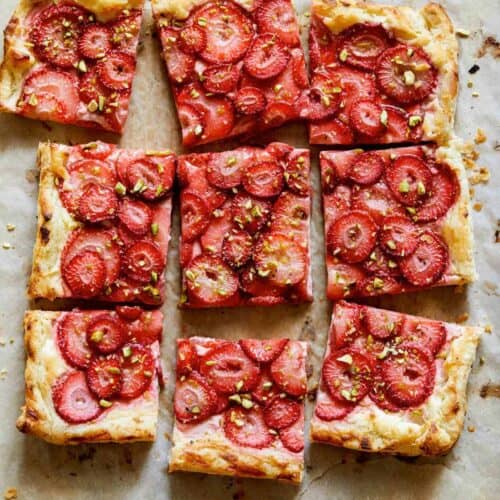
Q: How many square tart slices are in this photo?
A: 9